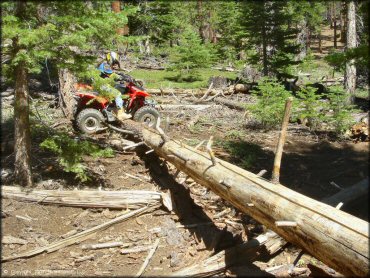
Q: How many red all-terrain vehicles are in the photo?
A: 1